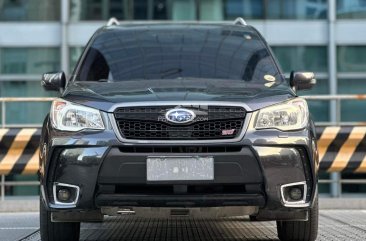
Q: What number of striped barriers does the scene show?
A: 2